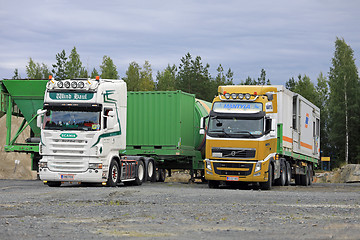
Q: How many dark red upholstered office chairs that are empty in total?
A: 0